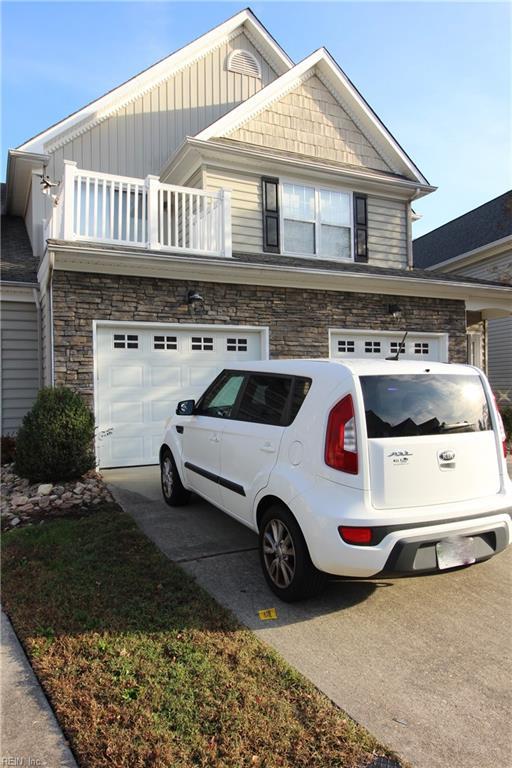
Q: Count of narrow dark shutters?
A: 2